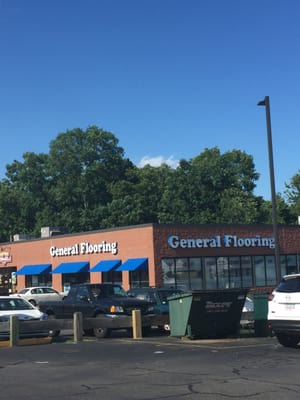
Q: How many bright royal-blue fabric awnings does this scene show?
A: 4